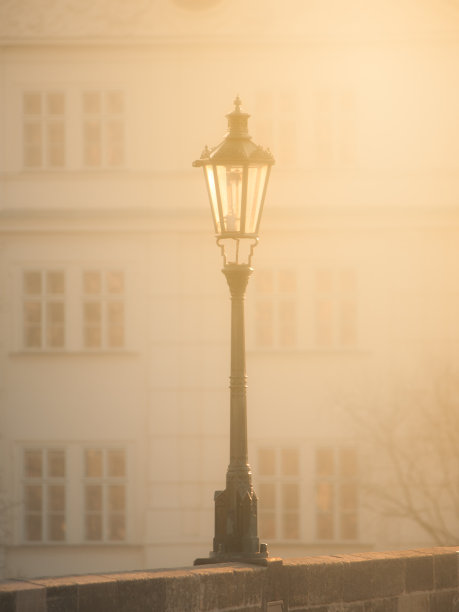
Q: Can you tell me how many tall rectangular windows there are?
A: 12